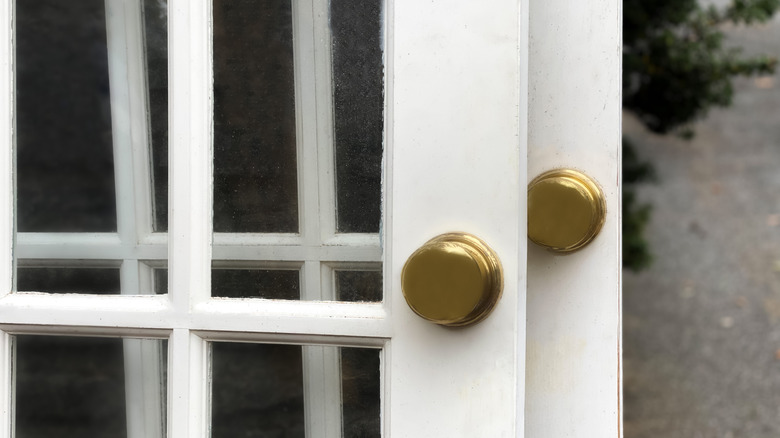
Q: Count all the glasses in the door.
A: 4